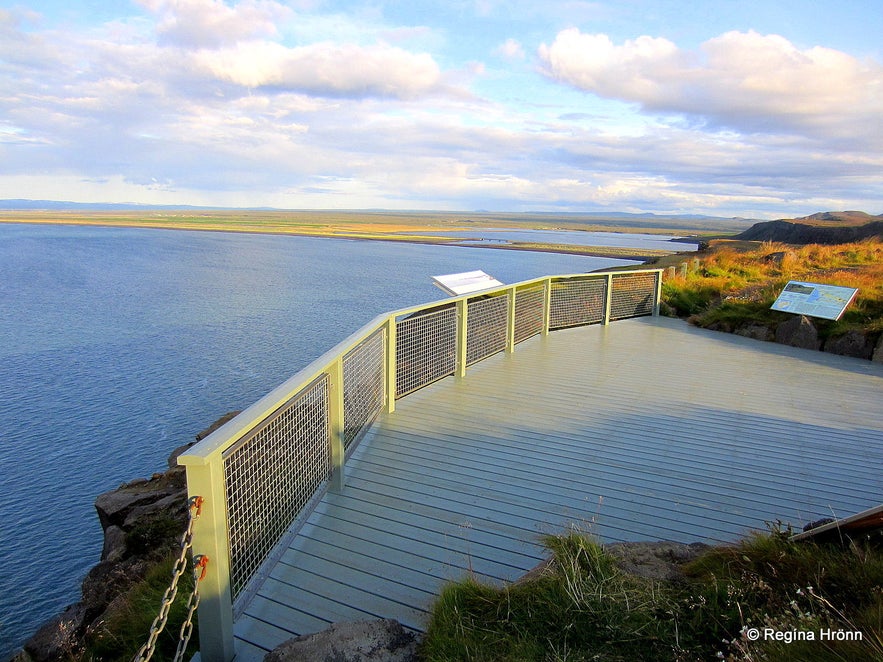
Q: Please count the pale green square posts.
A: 8